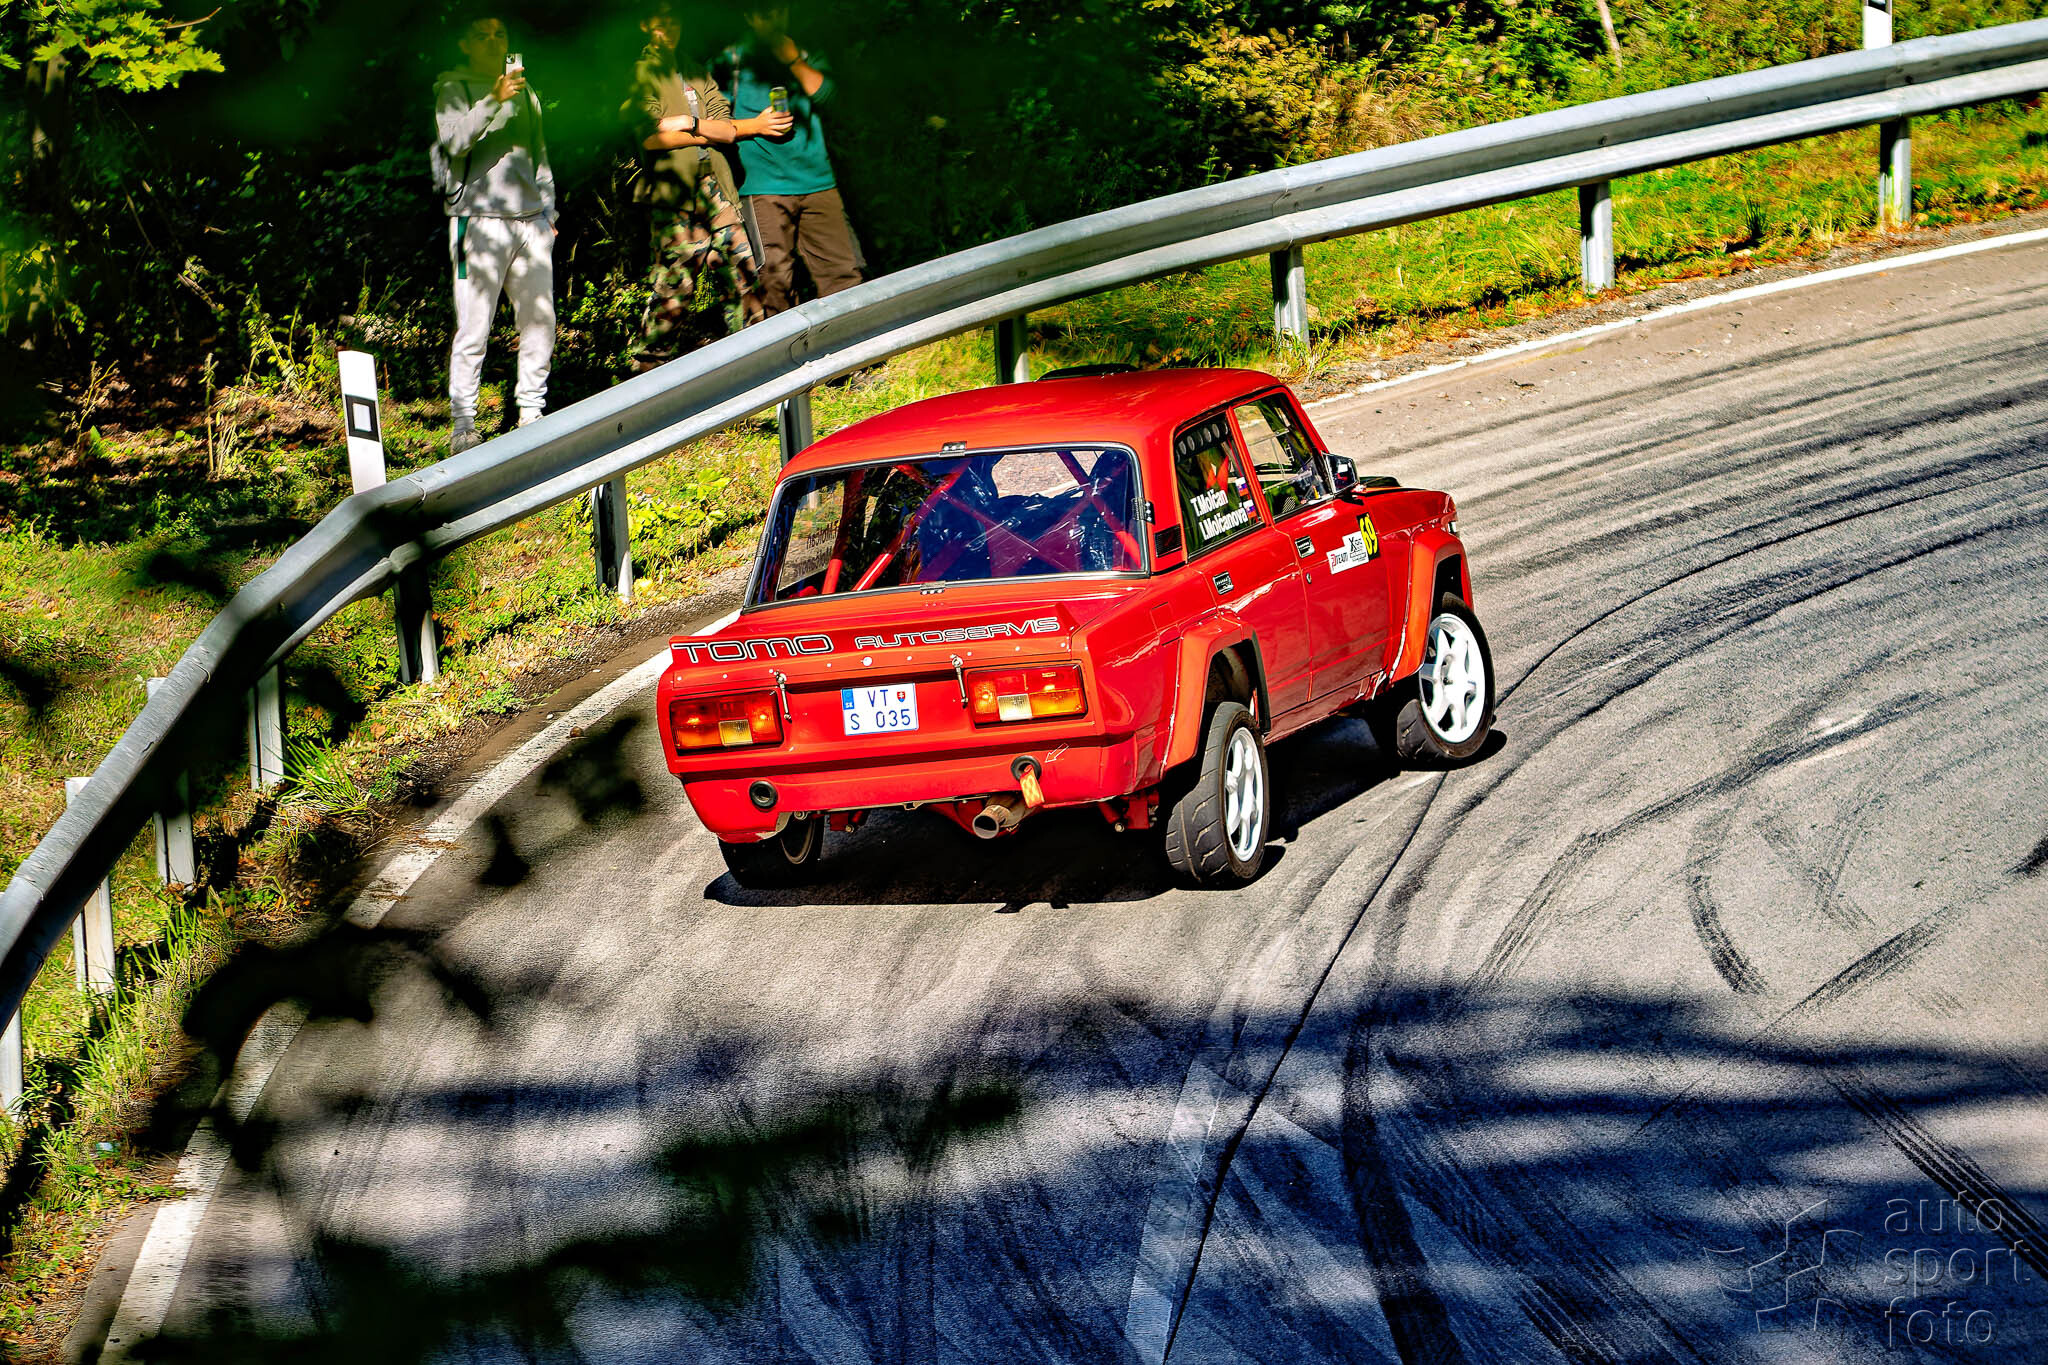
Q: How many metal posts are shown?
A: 11